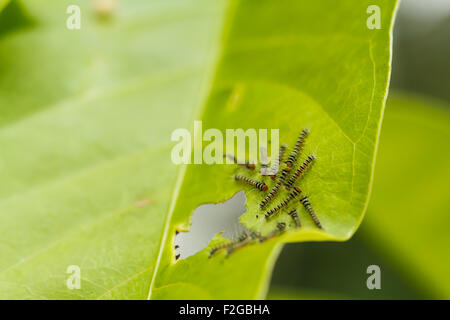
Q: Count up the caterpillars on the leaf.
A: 13